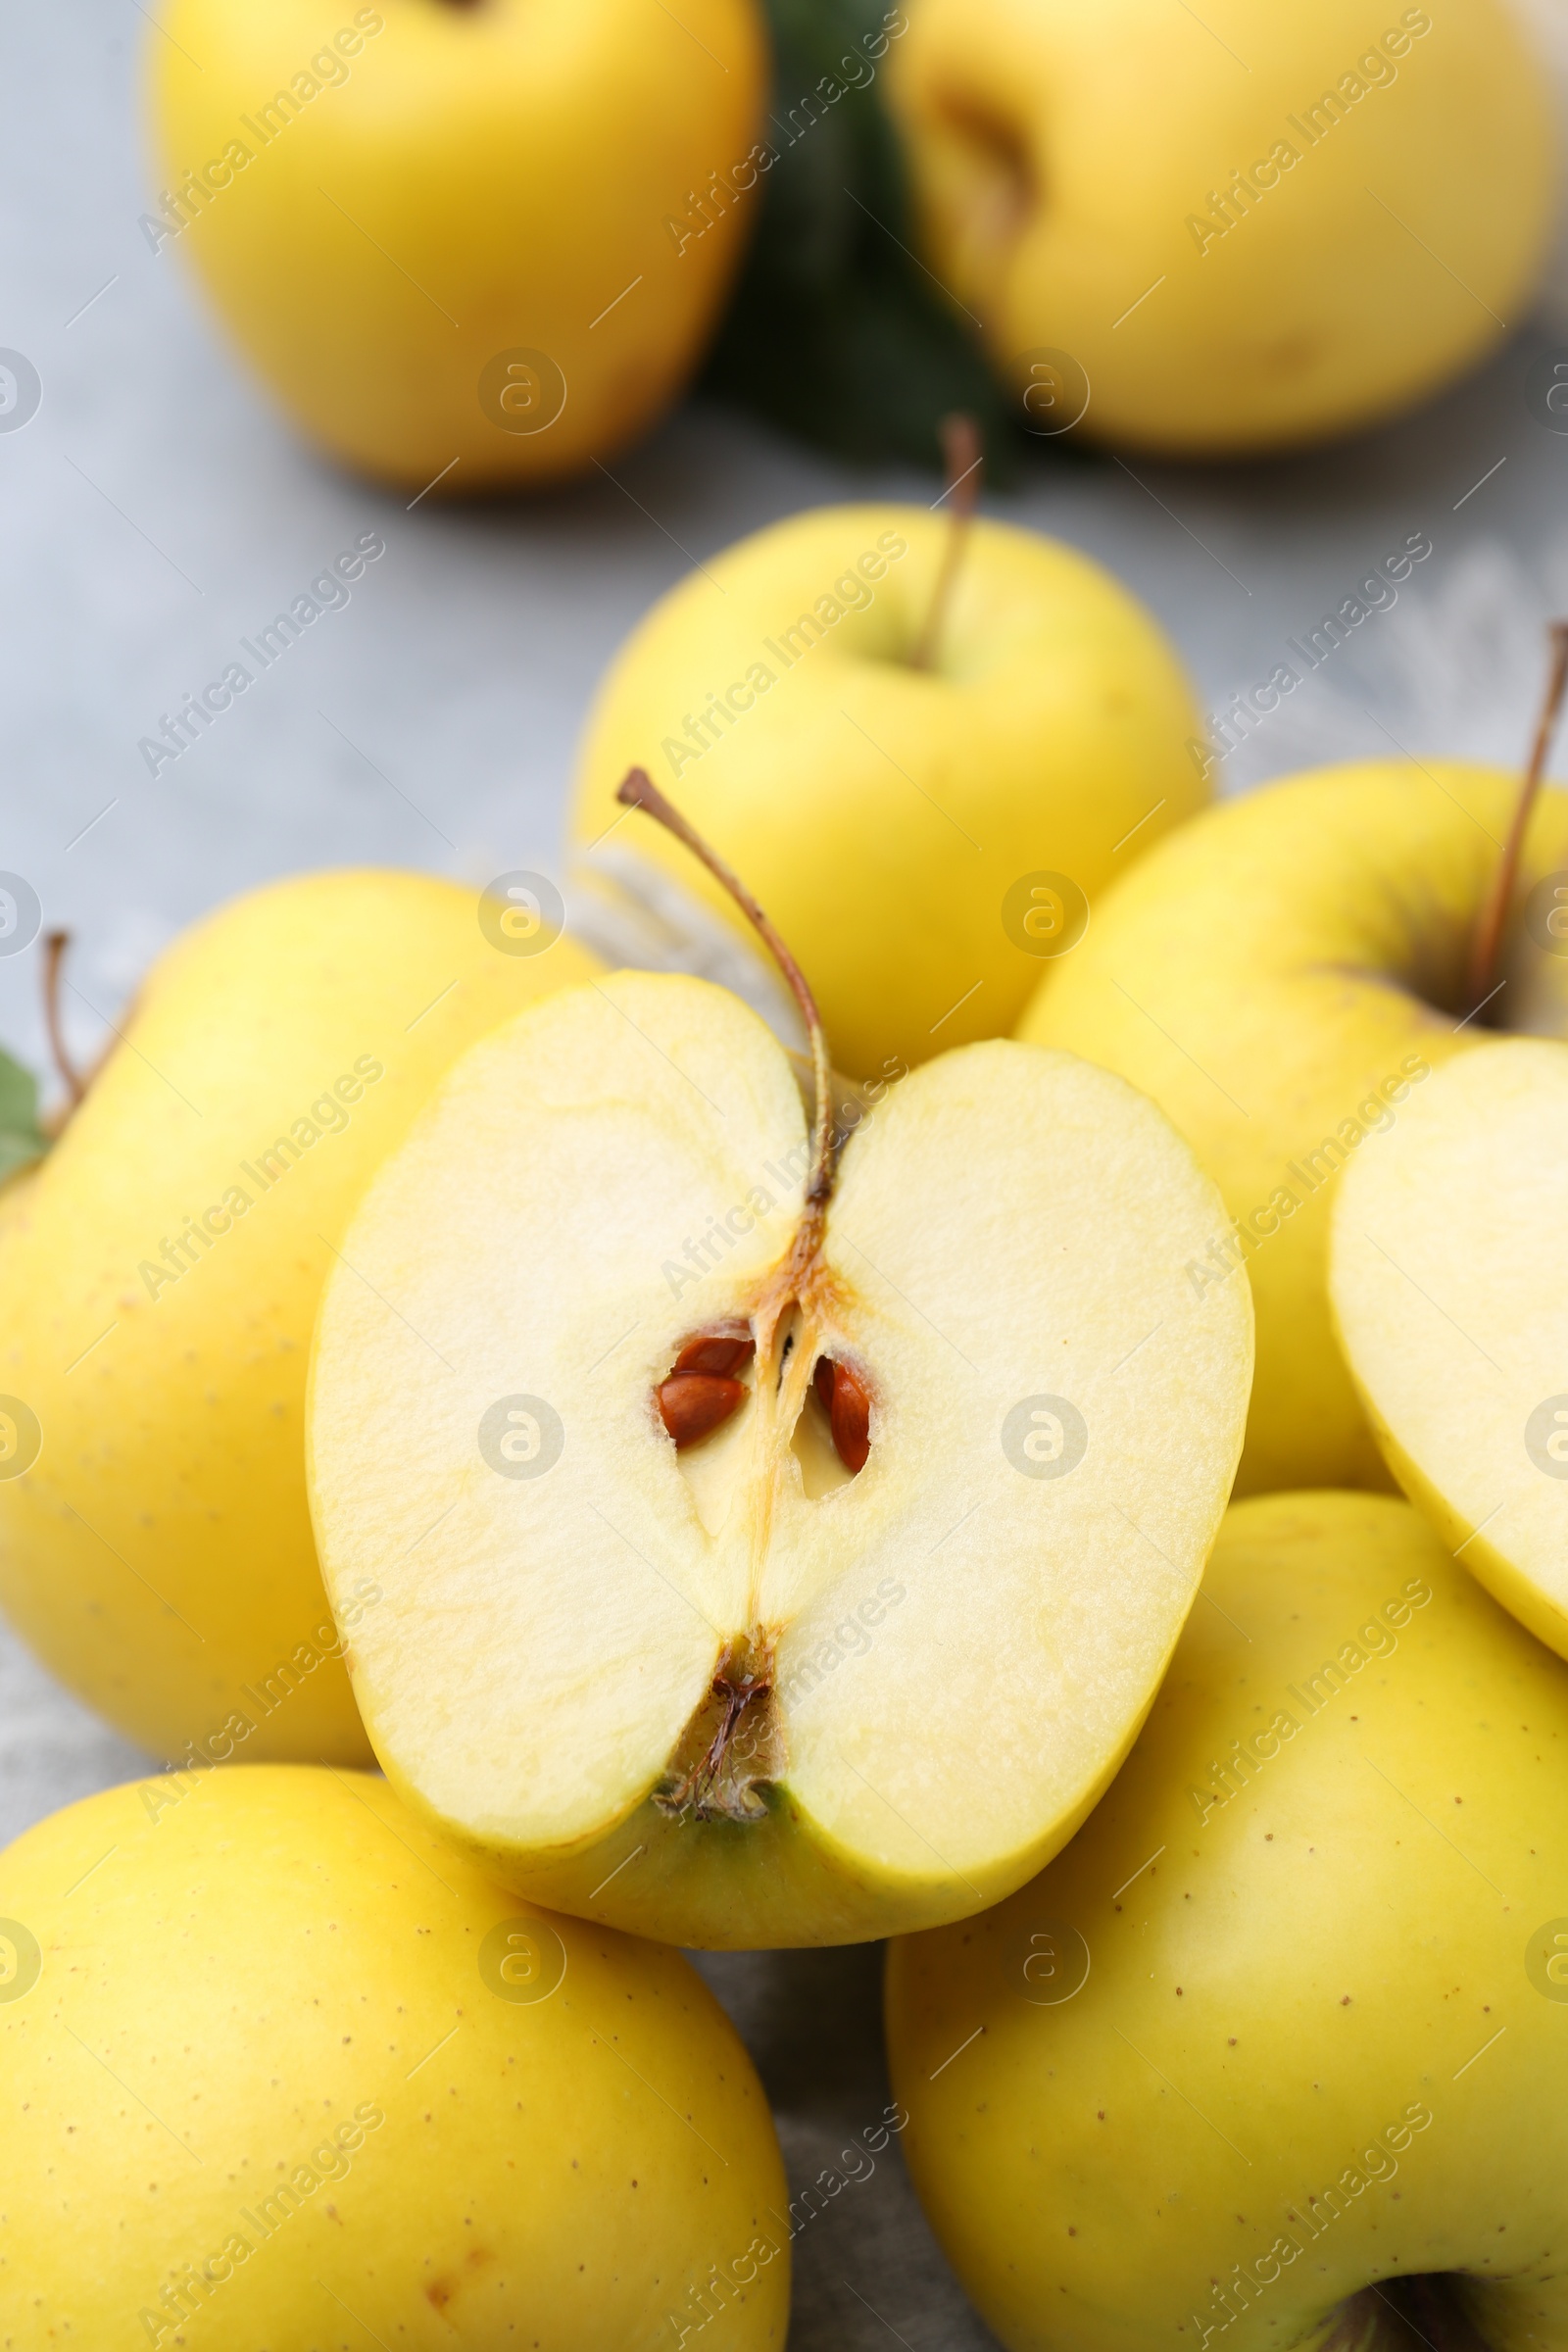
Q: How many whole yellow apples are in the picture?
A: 7